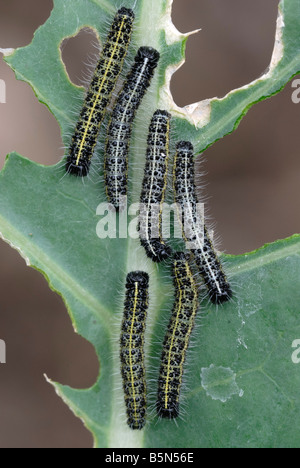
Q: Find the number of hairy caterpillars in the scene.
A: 6